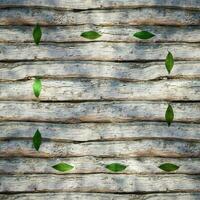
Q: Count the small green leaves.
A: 10